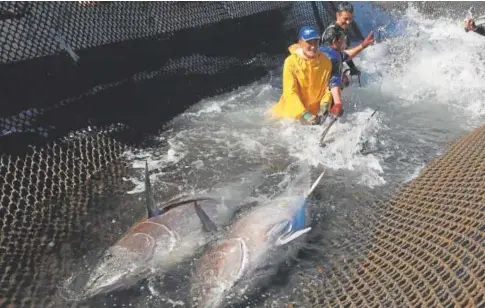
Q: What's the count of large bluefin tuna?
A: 2